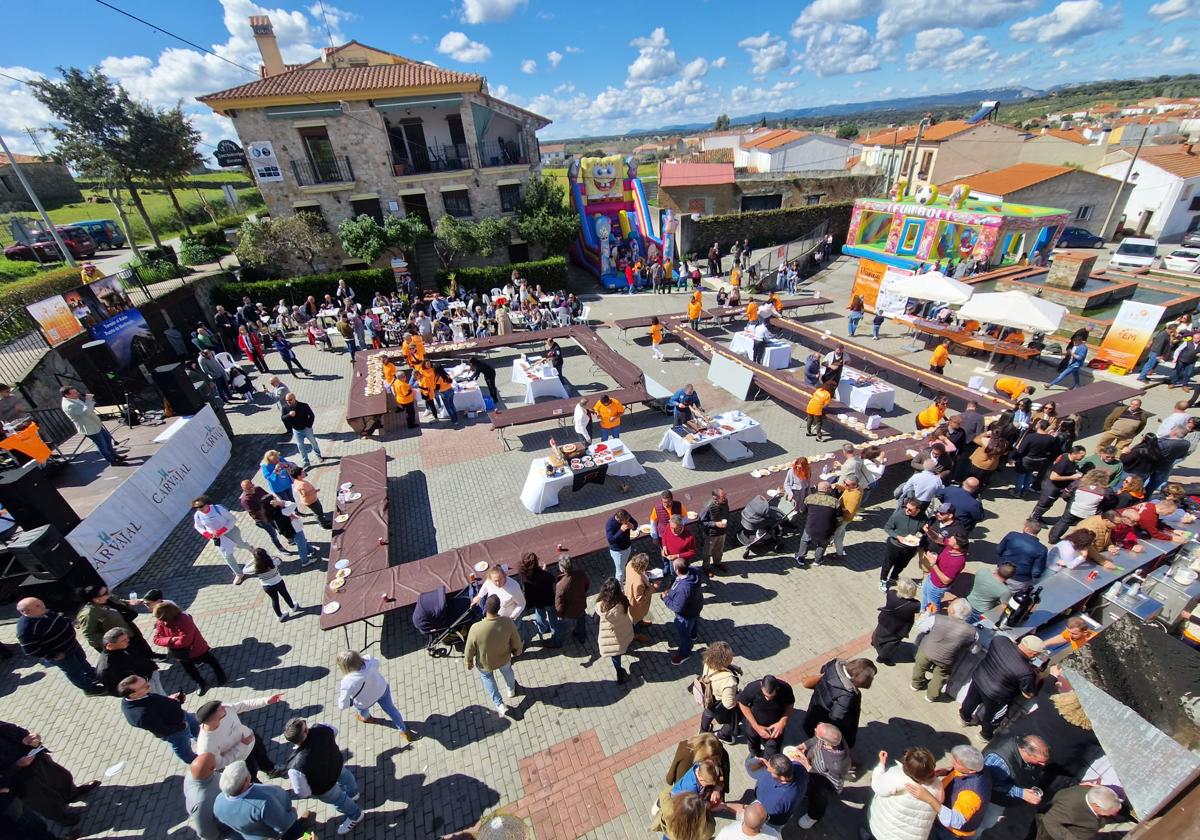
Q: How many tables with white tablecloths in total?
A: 6